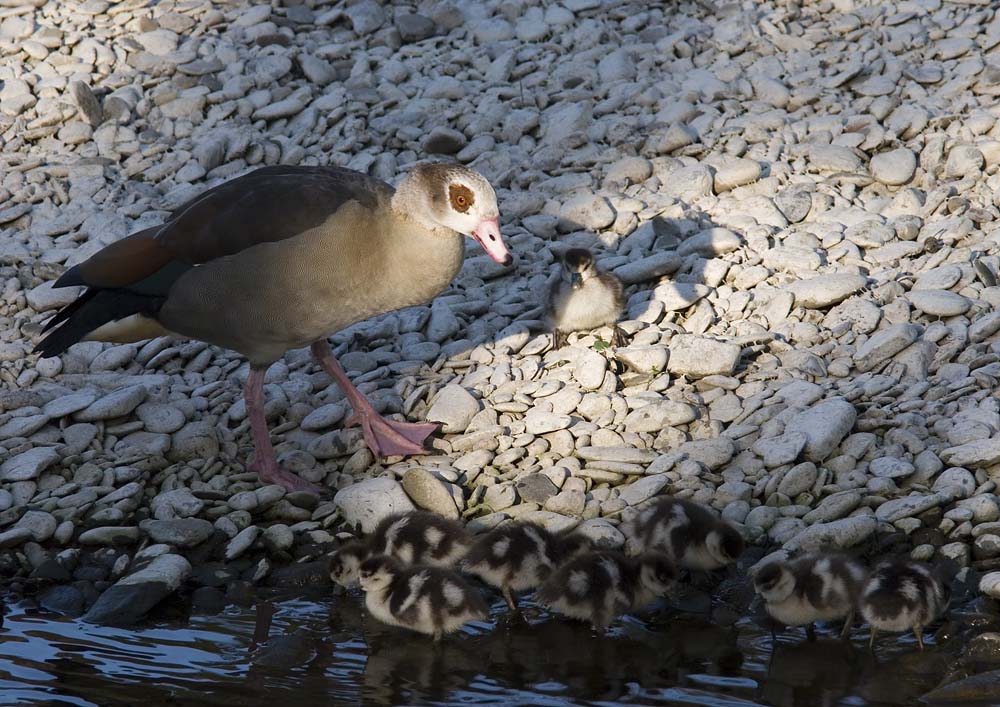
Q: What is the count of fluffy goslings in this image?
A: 8